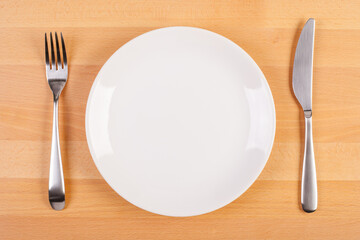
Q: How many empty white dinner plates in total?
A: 1